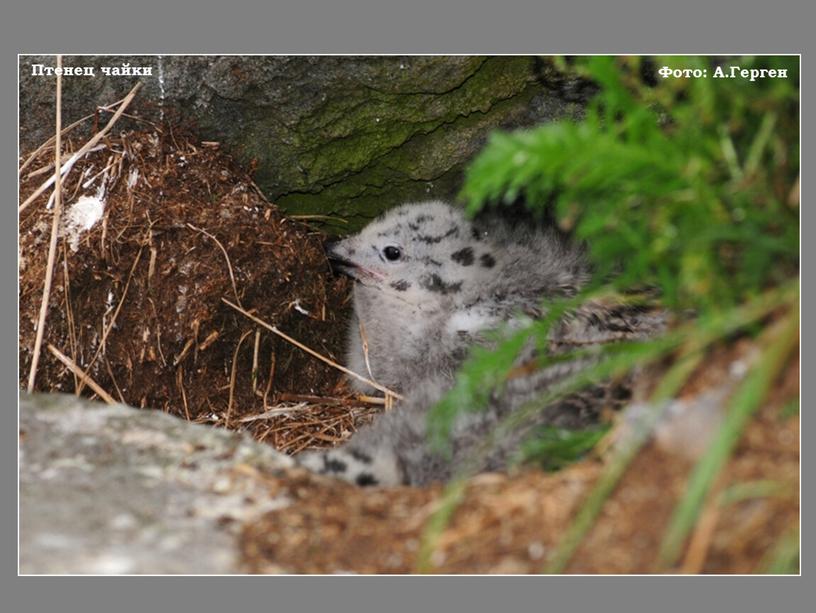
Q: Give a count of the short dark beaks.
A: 1